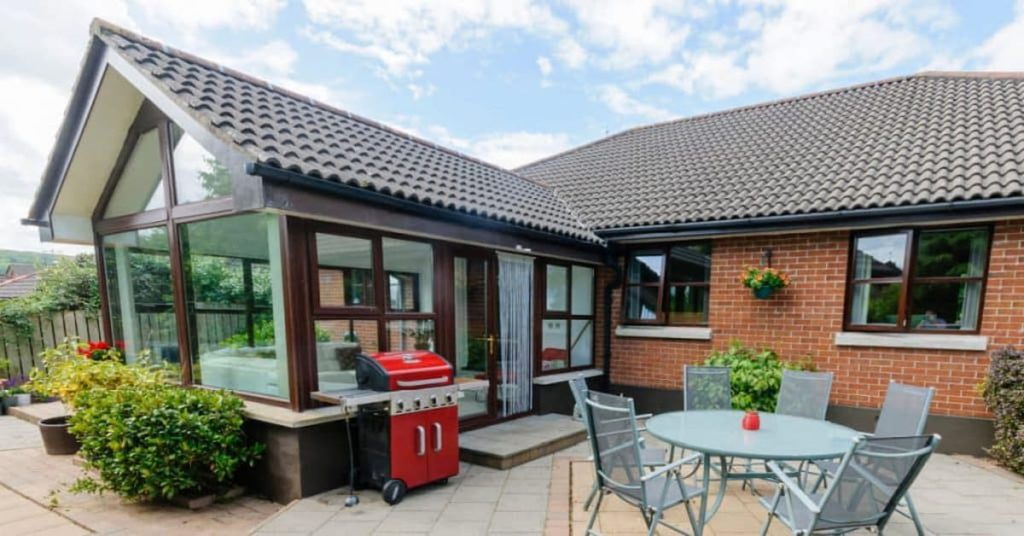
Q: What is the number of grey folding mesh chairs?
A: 6